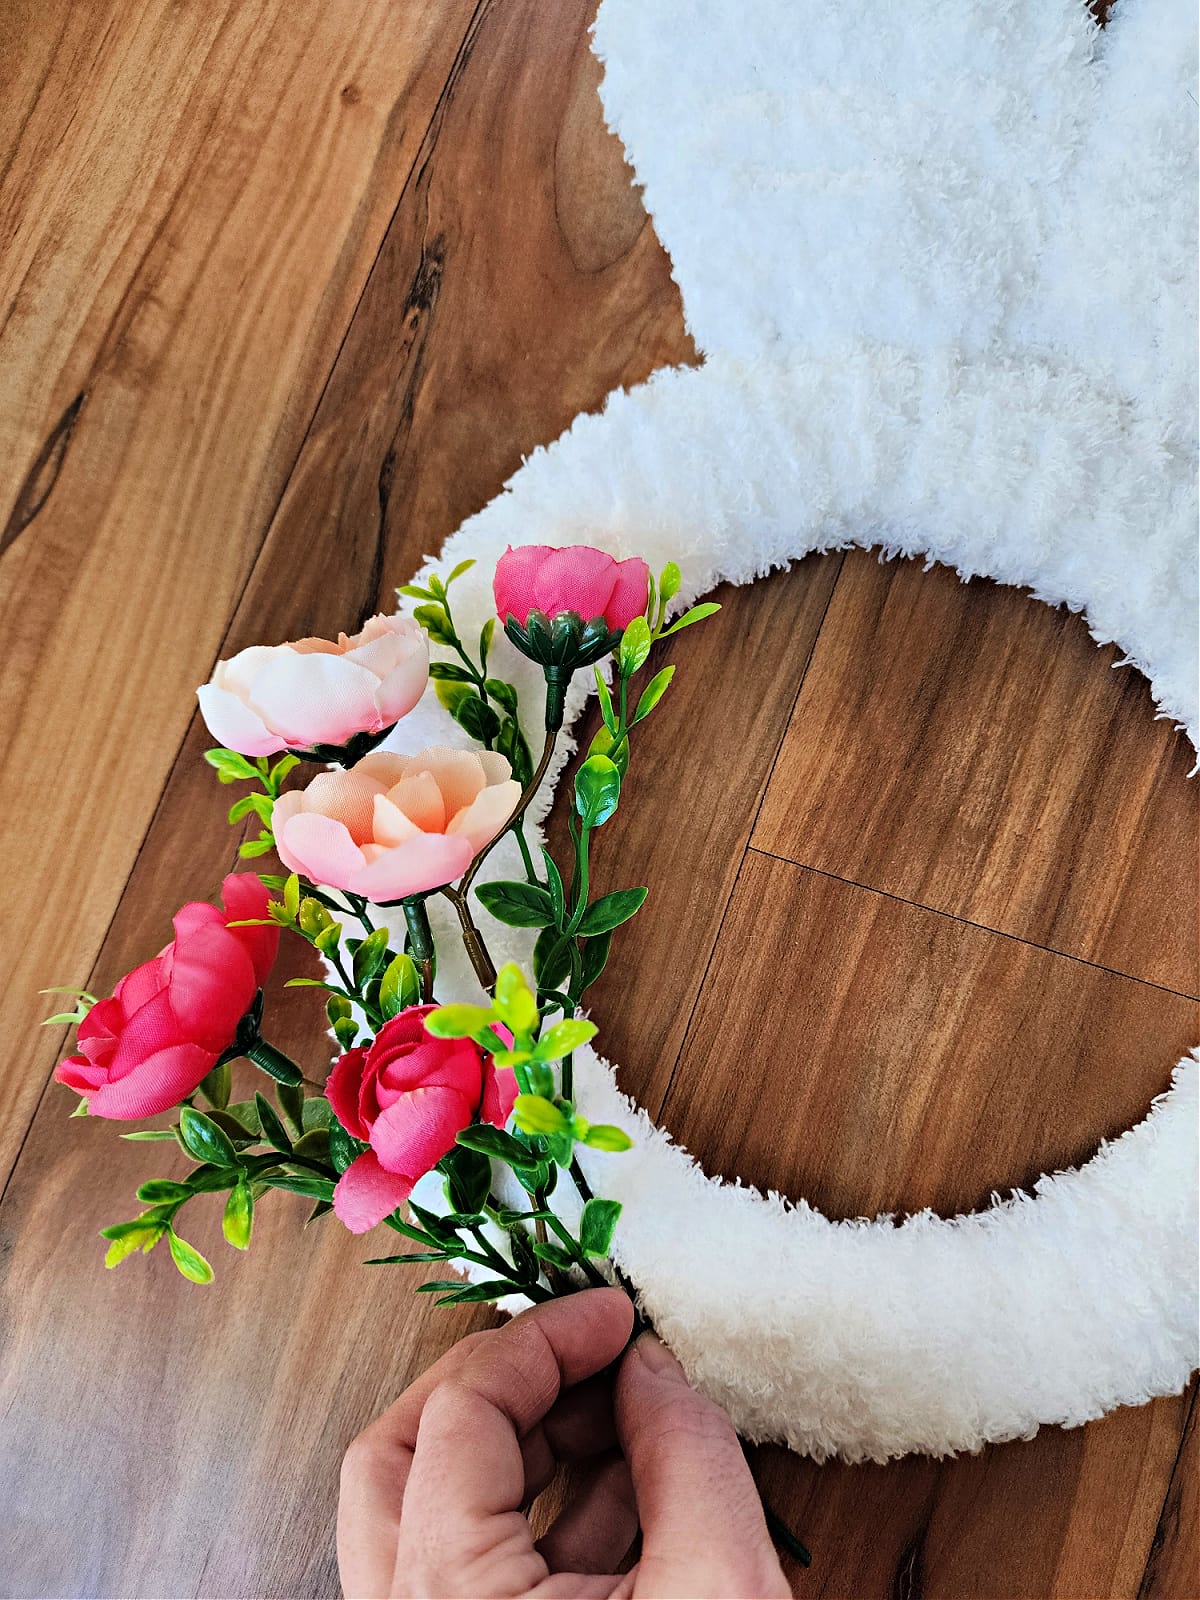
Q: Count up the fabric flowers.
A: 5